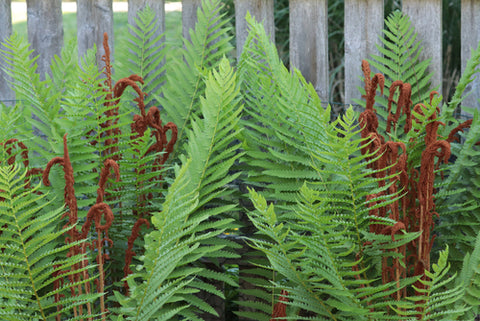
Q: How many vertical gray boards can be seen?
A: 10